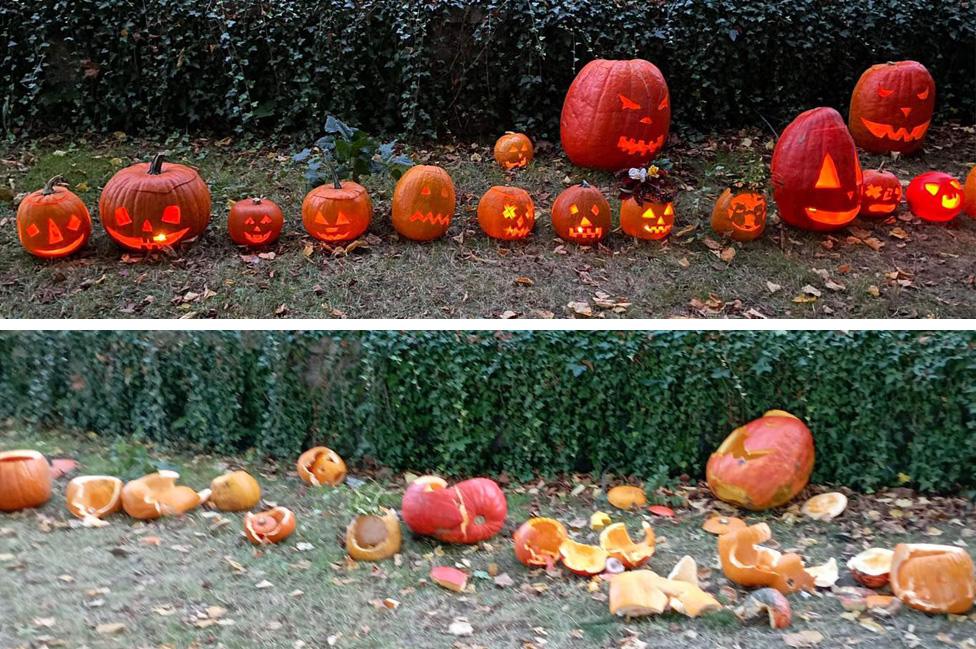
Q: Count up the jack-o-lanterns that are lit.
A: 15